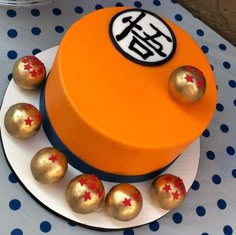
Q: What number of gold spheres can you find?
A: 7